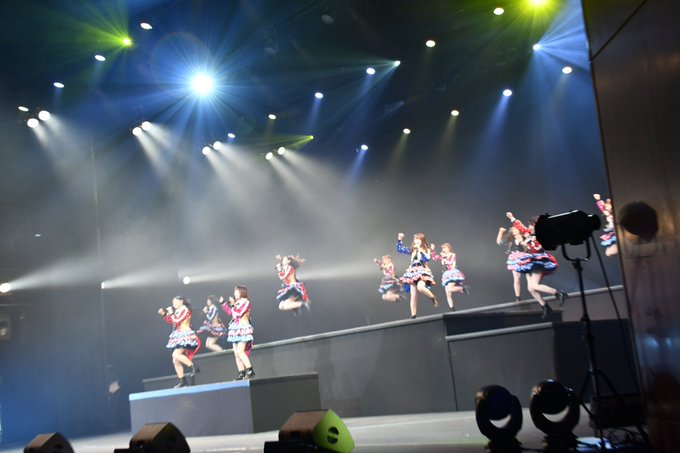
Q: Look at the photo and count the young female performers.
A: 10